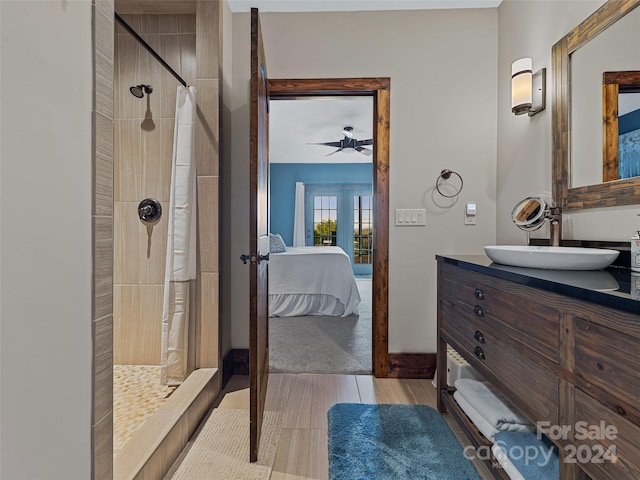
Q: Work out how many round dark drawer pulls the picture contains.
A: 4